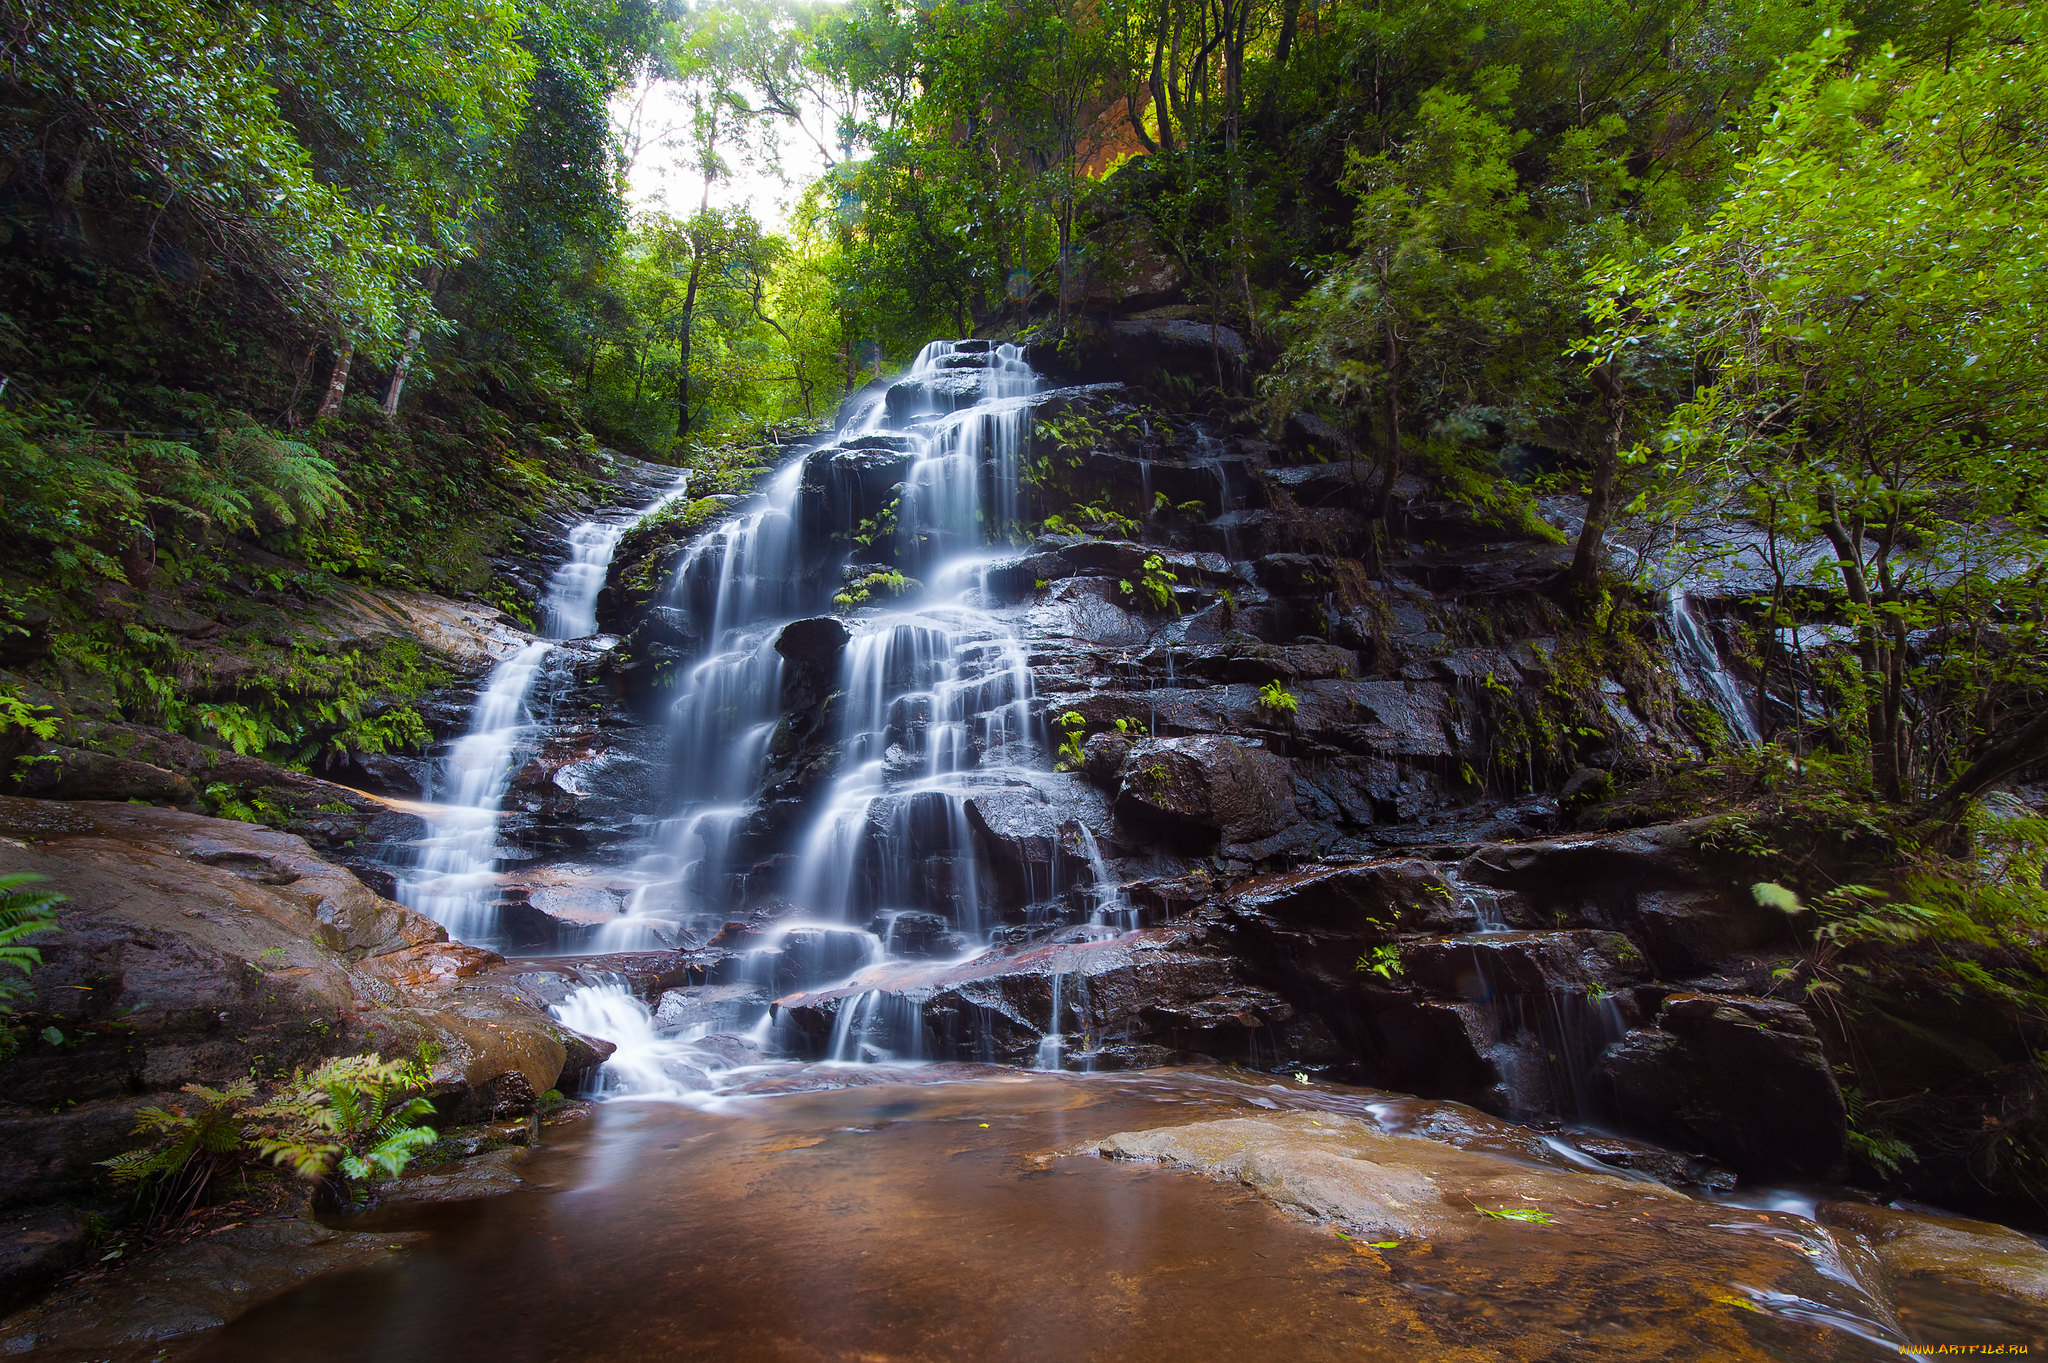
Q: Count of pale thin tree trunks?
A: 2